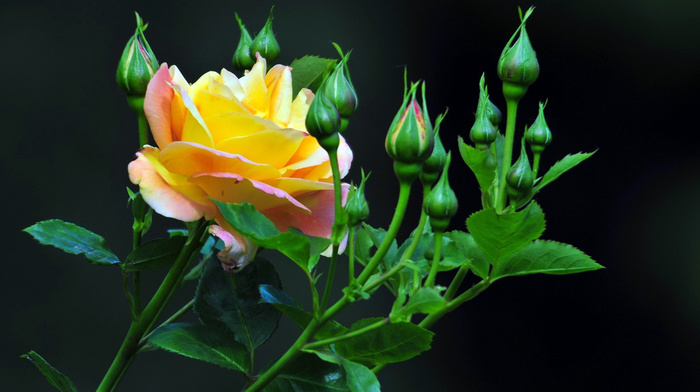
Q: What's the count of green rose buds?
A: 14